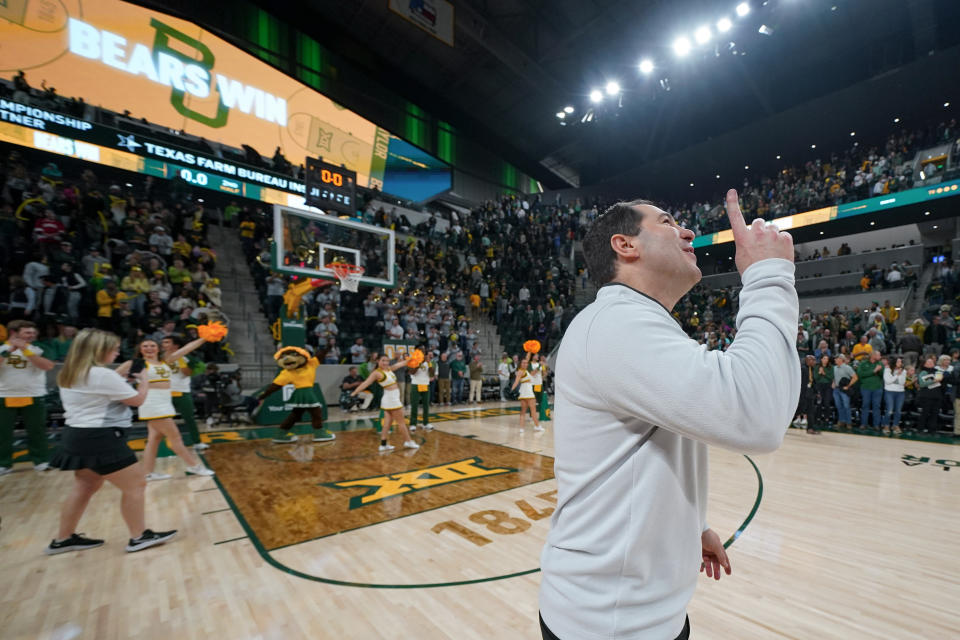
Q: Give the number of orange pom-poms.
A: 3